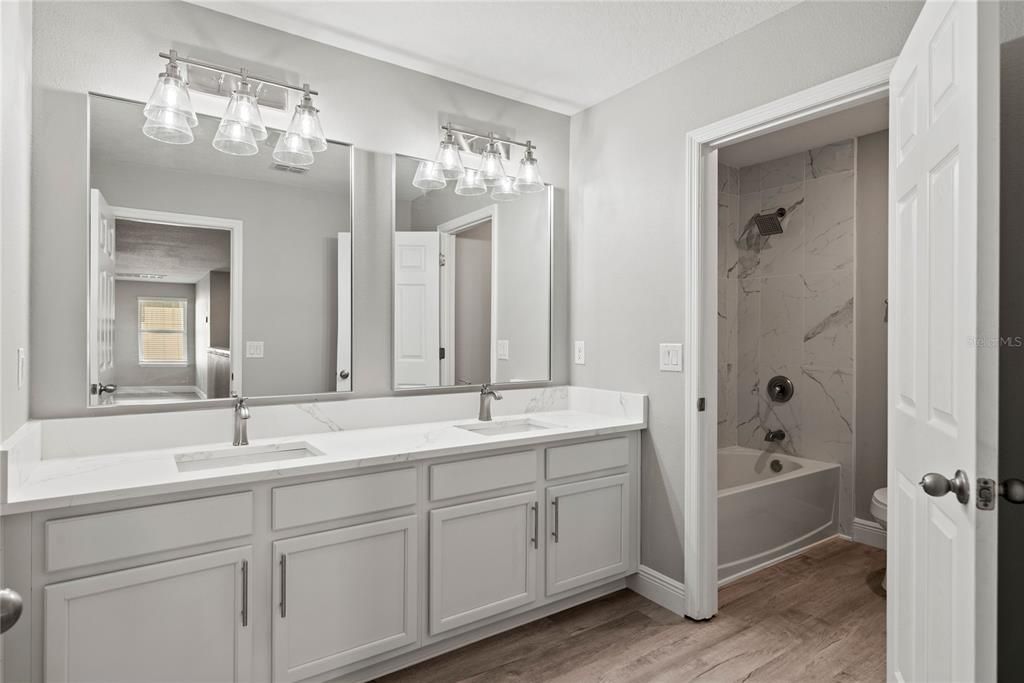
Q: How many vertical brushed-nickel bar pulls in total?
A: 4